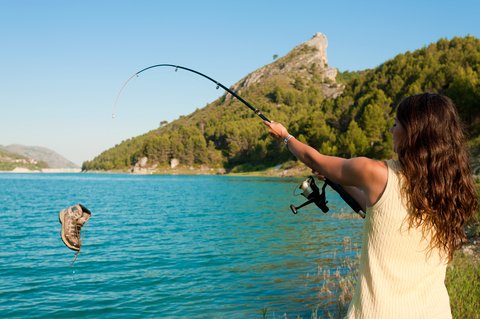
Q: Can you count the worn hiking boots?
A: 1